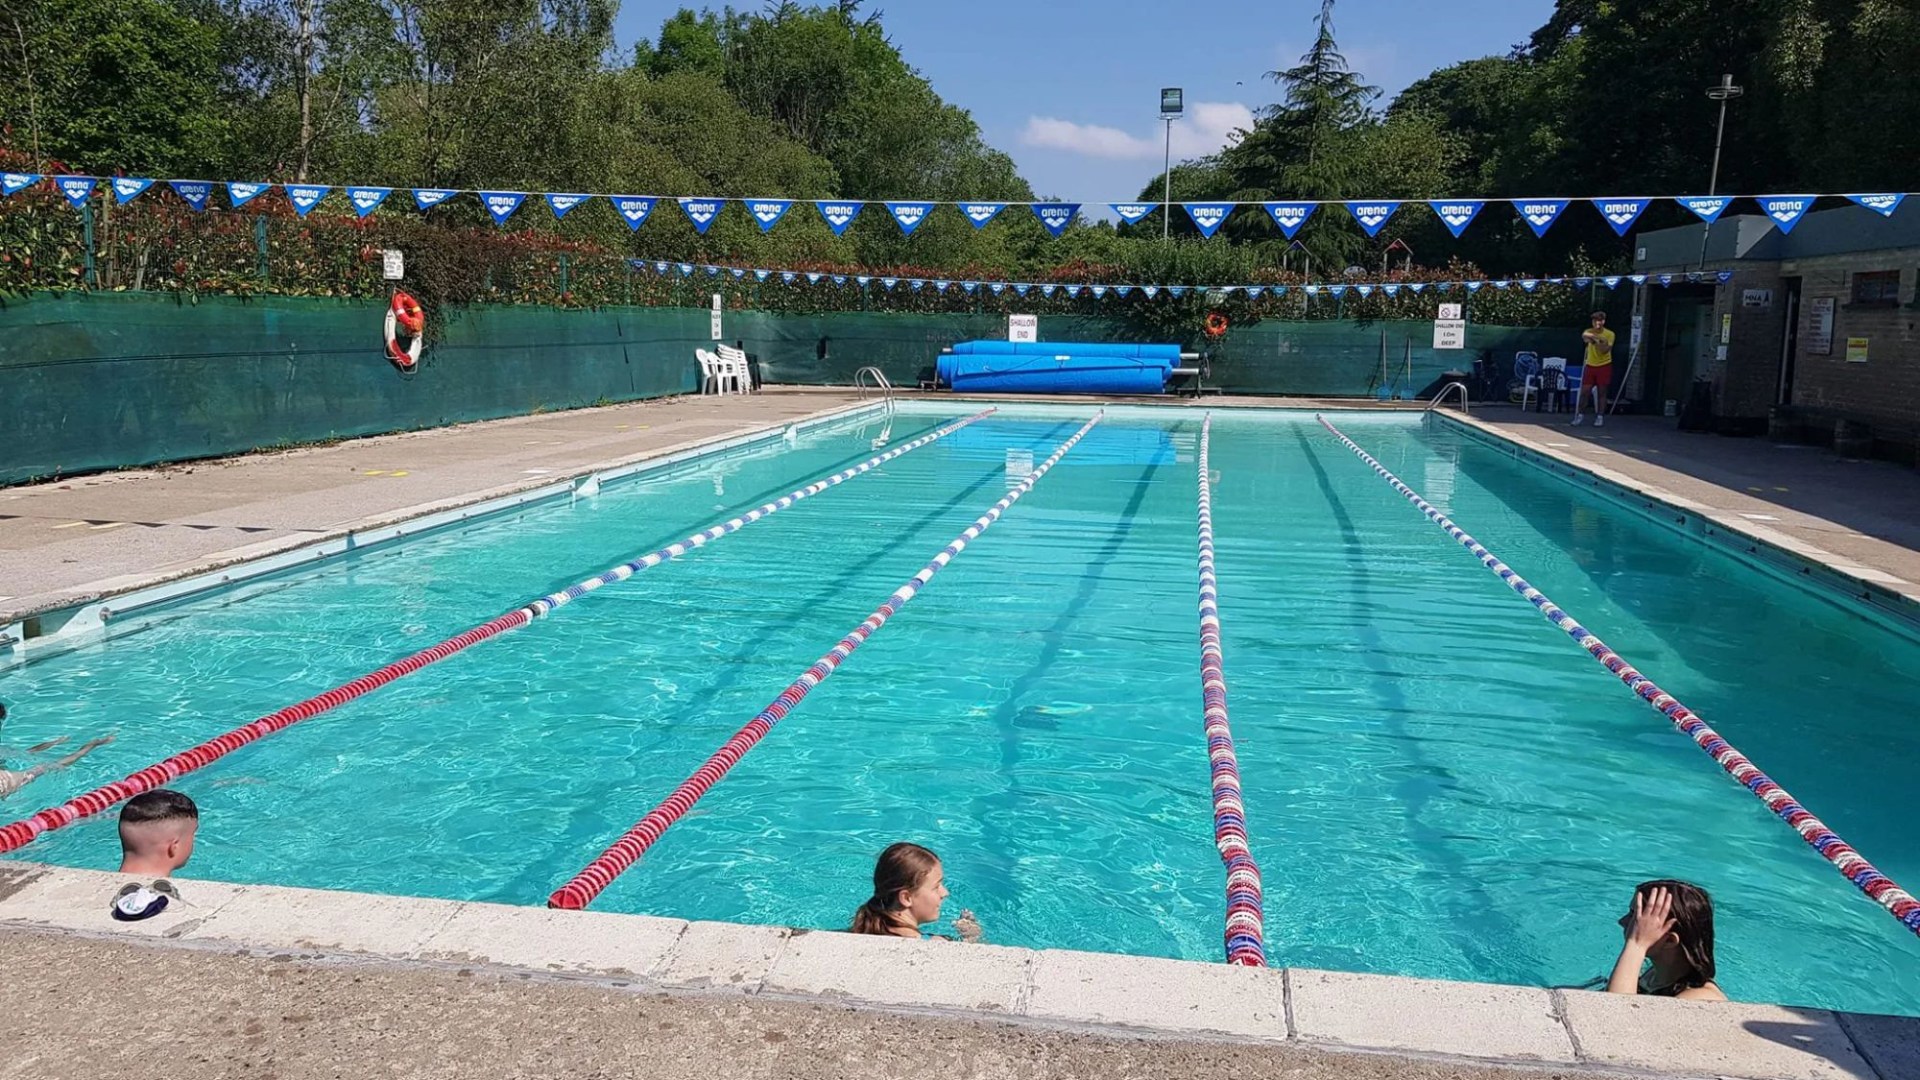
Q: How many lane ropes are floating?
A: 4